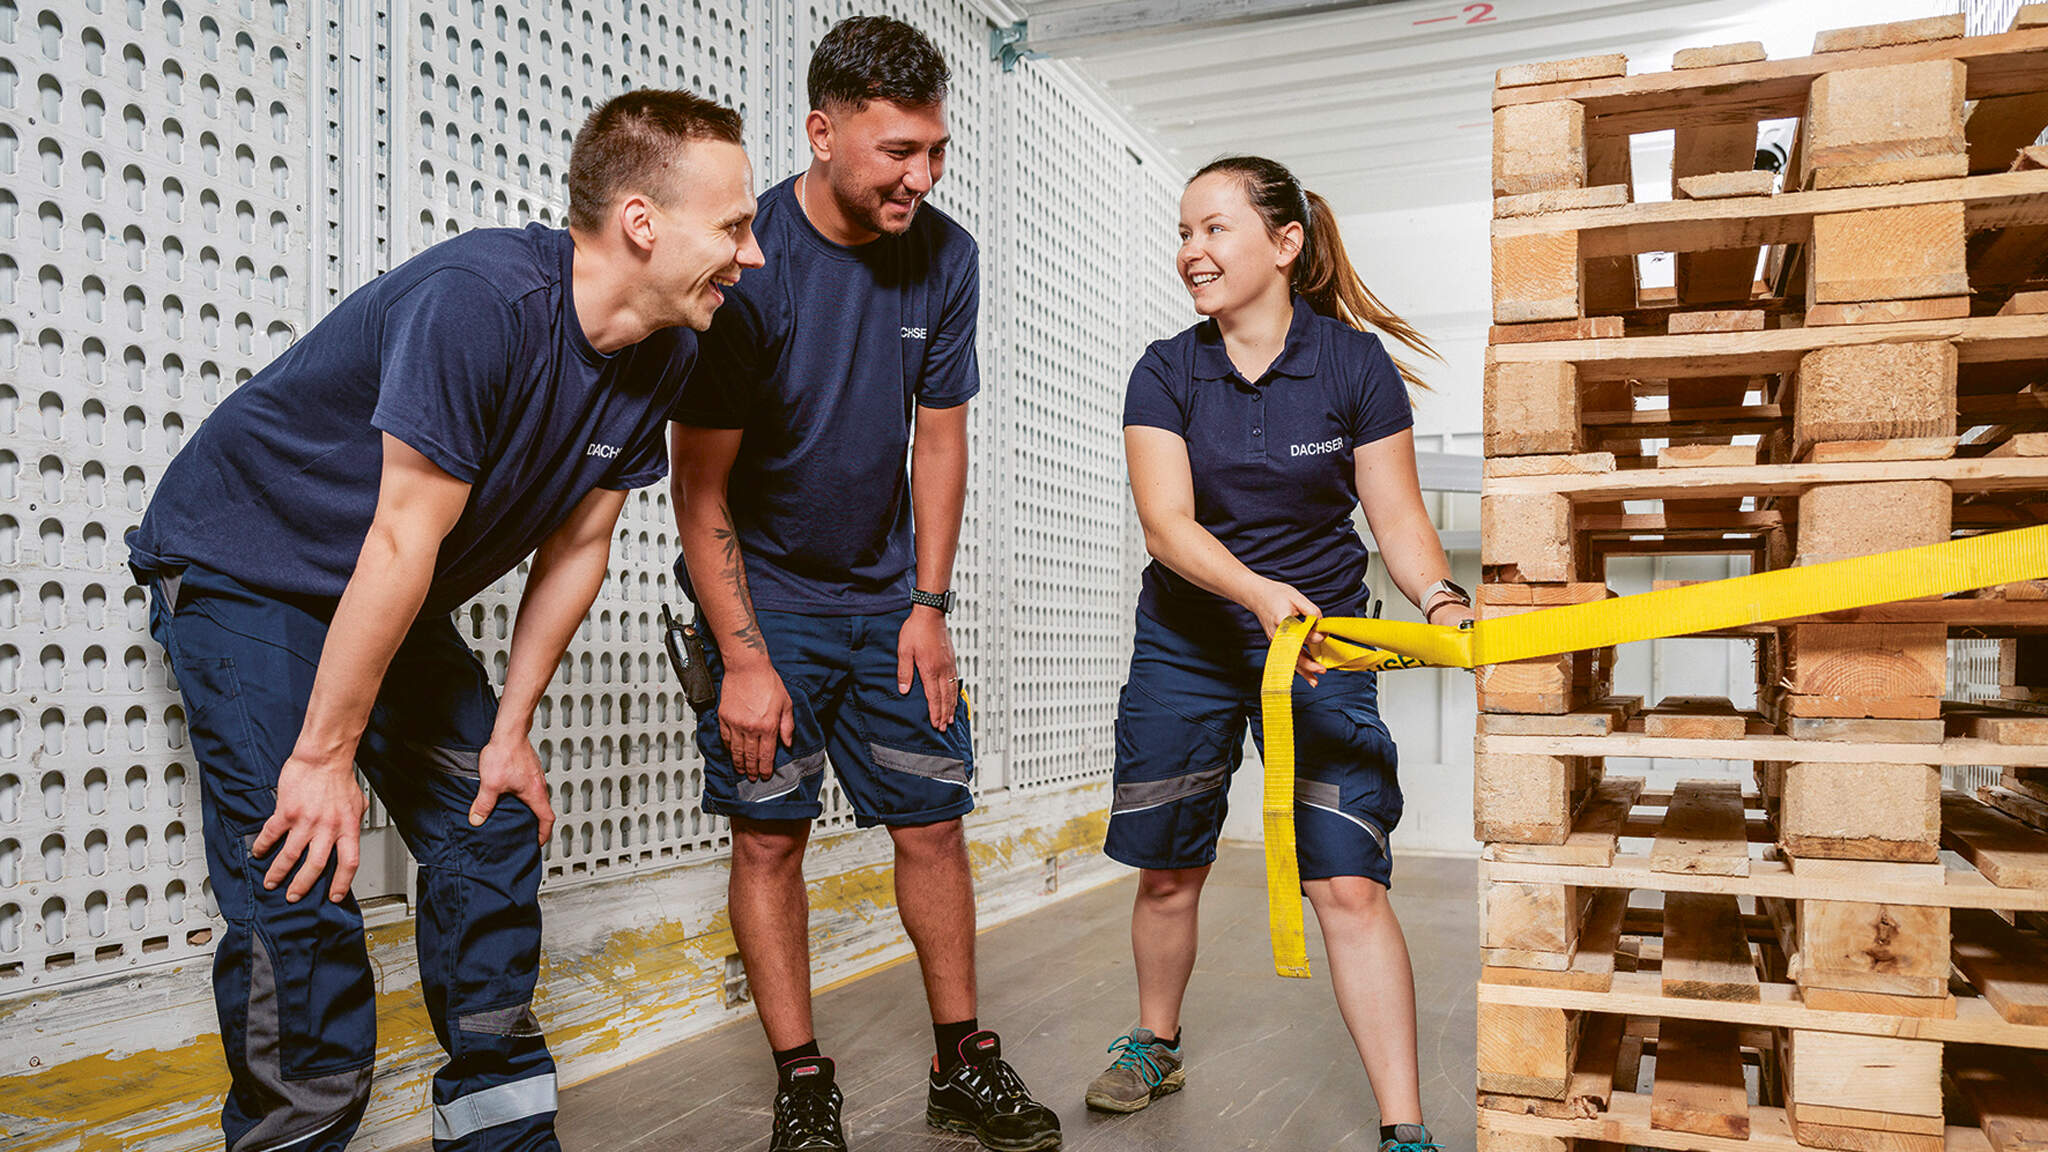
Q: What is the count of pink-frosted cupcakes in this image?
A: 0